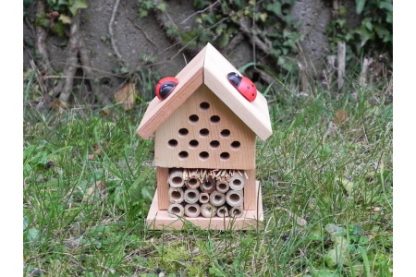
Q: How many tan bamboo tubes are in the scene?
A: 15